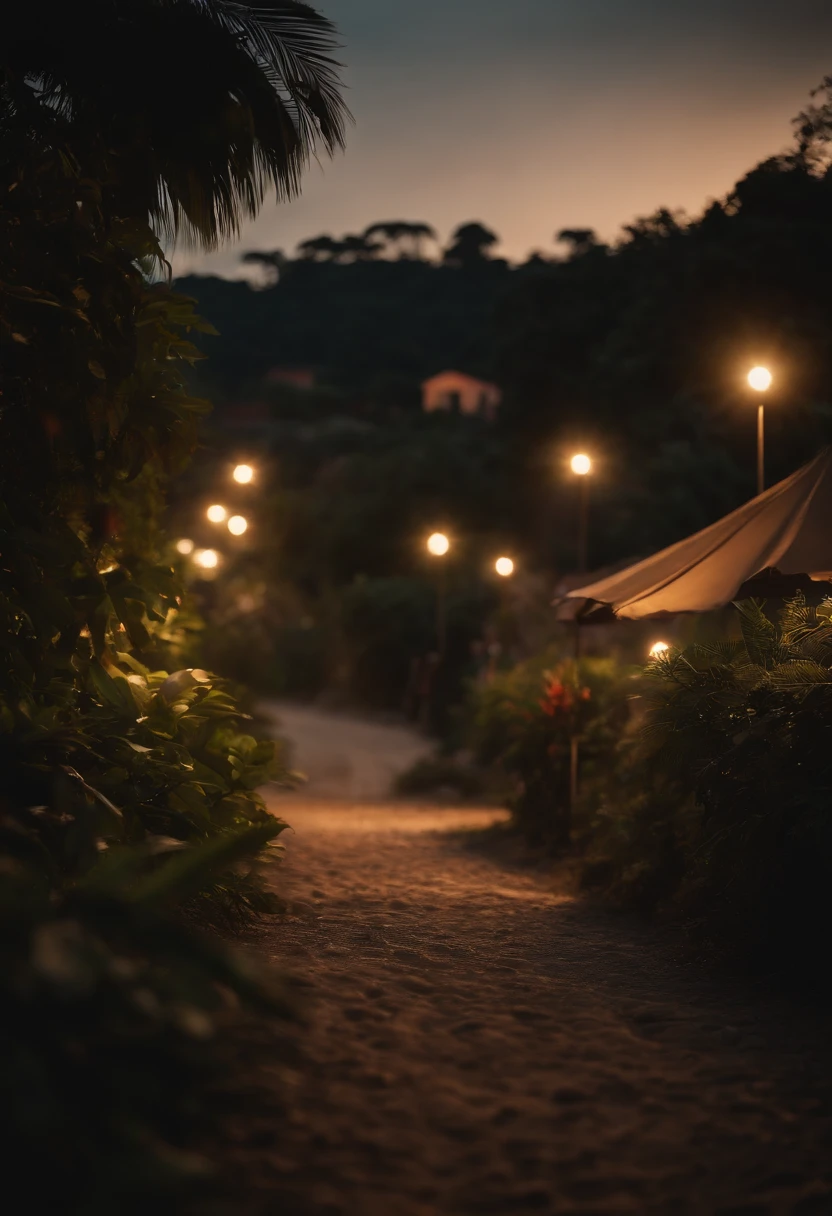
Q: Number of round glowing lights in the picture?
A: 10